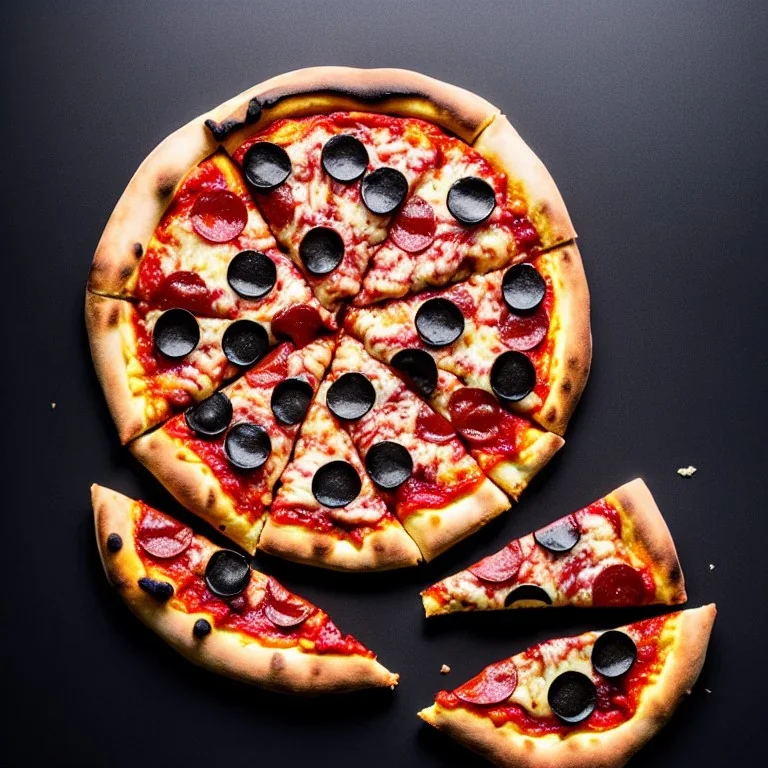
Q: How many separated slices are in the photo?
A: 3